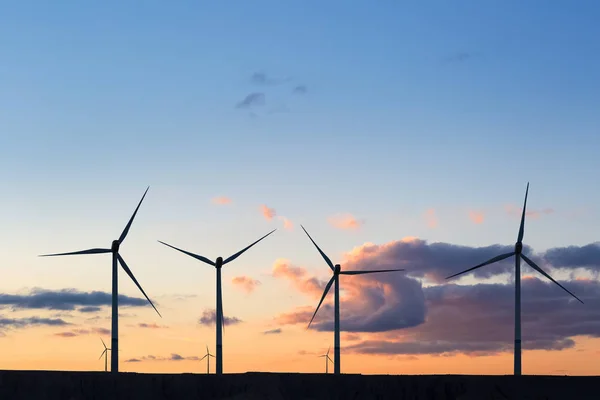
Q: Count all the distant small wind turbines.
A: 3